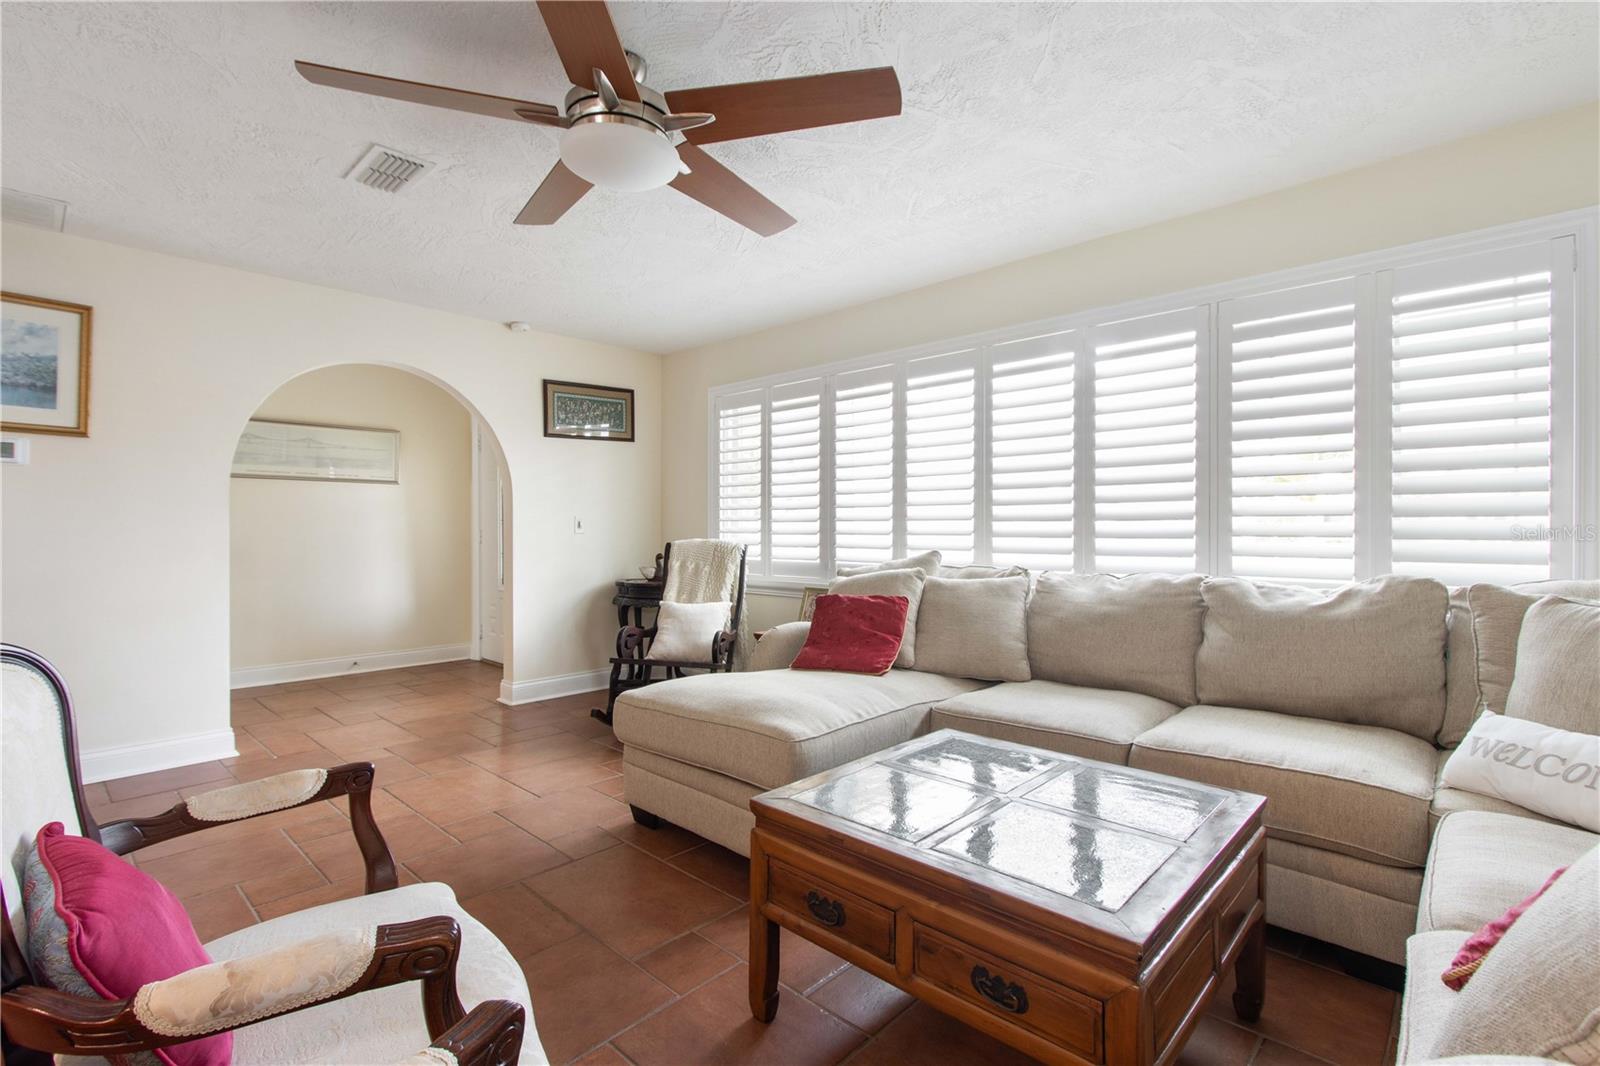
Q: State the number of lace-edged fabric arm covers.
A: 3